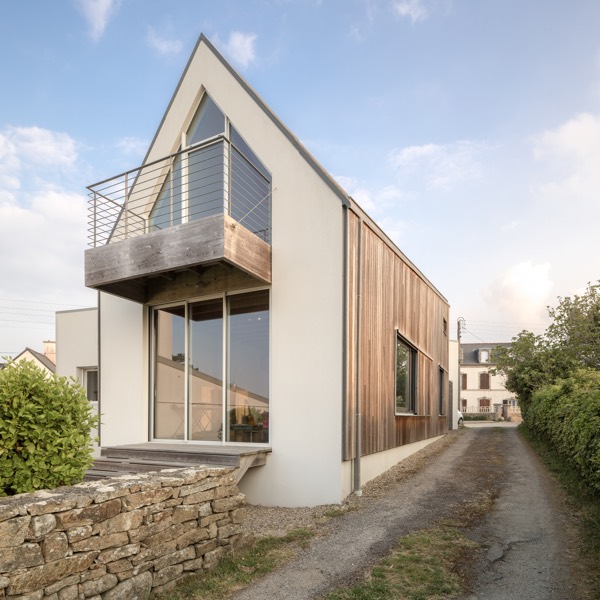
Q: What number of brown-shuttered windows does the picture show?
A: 4